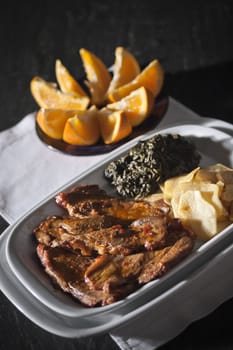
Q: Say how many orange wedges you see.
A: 9